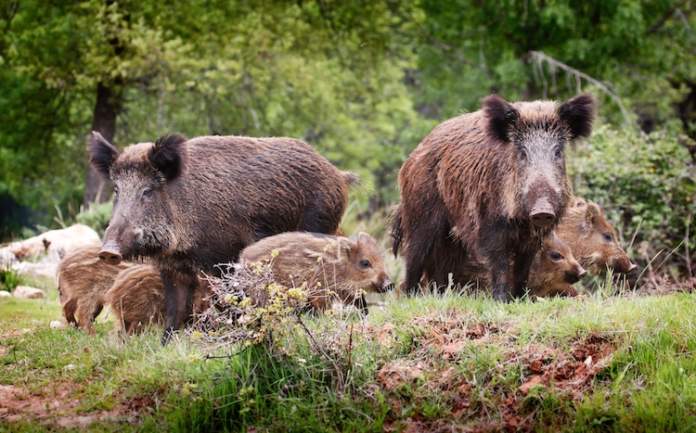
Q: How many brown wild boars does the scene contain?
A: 7